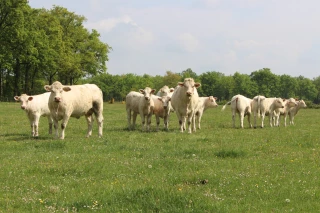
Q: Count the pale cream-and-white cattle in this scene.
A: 11